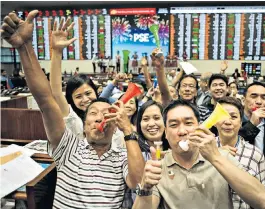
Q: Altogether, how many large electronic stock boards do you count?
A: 2